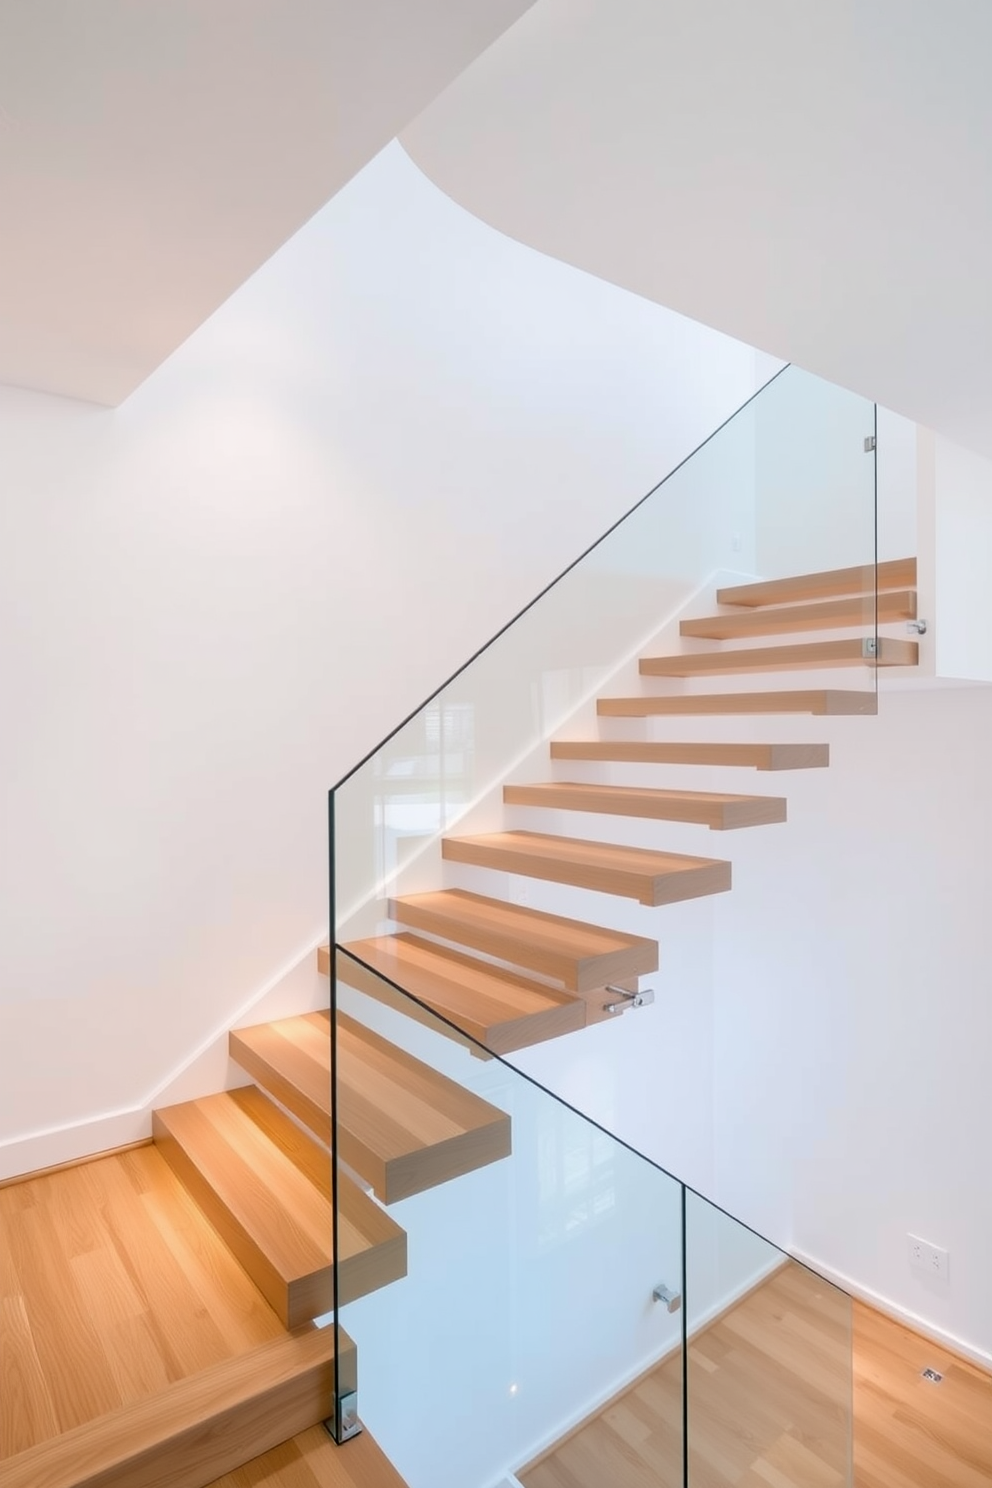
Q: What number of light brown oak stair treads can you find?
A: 11